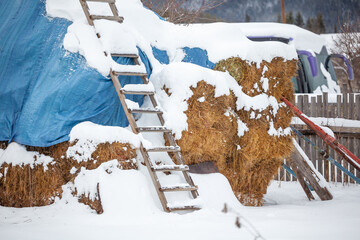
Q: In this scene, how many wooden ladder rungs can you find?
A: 11